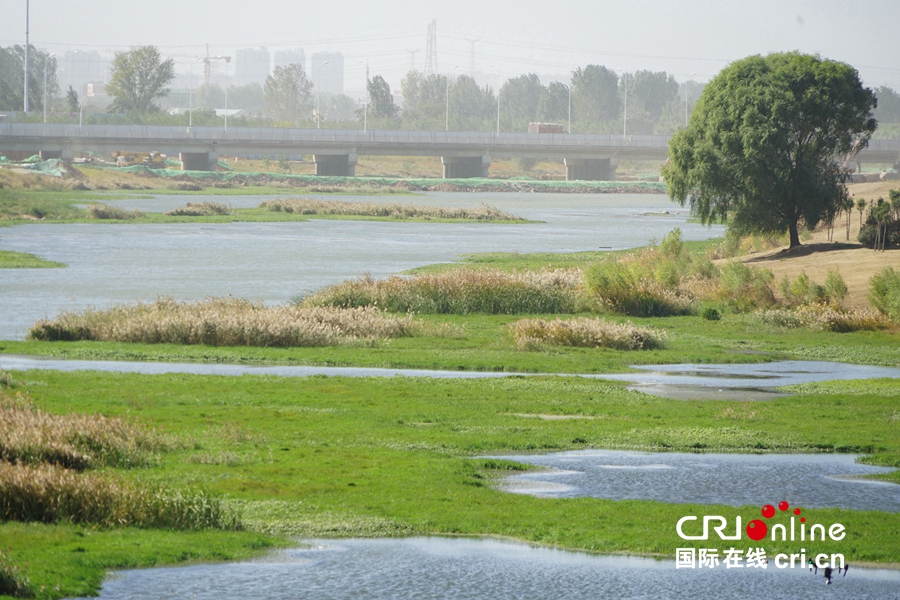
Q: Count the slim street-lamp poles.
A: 11